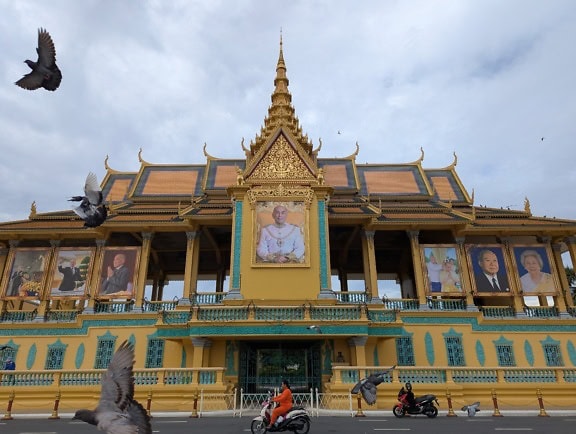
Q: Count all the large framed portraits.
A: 7